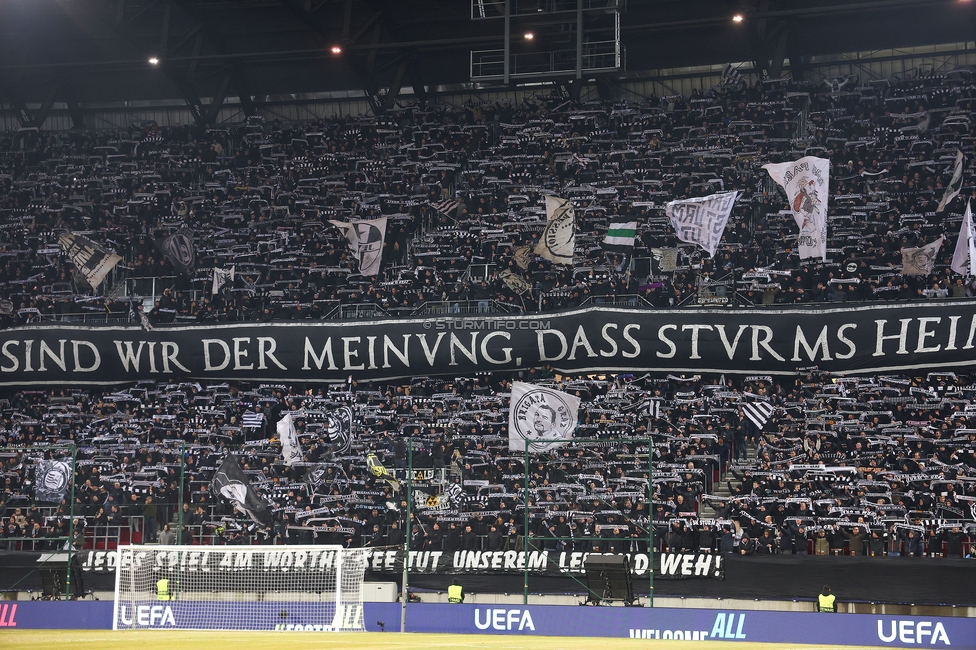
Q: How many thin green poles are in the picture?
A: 5